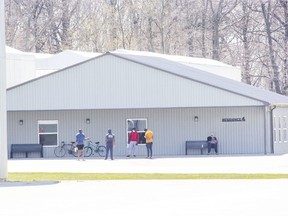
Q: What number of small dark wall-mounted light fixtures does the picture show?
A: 3